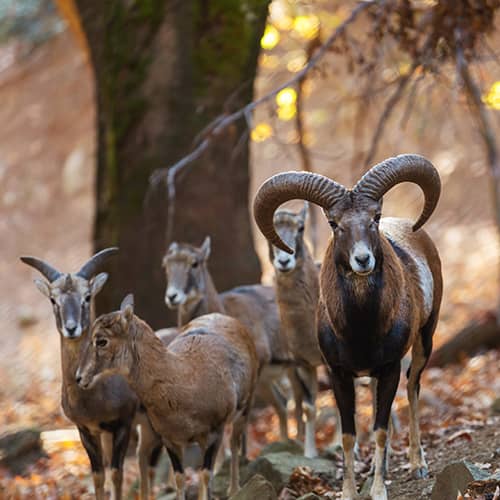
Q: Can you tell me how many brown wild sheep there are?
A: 5